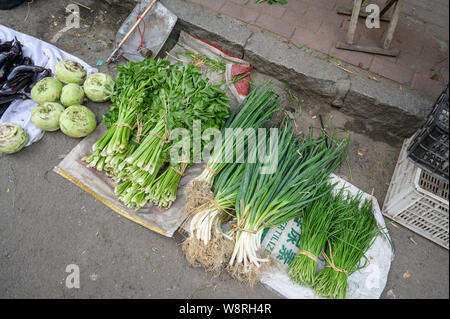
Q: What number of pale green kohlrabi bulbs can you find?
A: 7